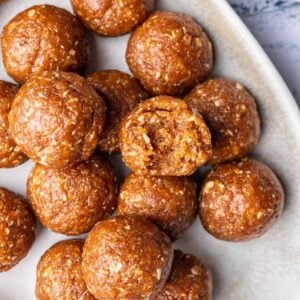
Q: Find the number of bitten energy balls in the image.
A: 1